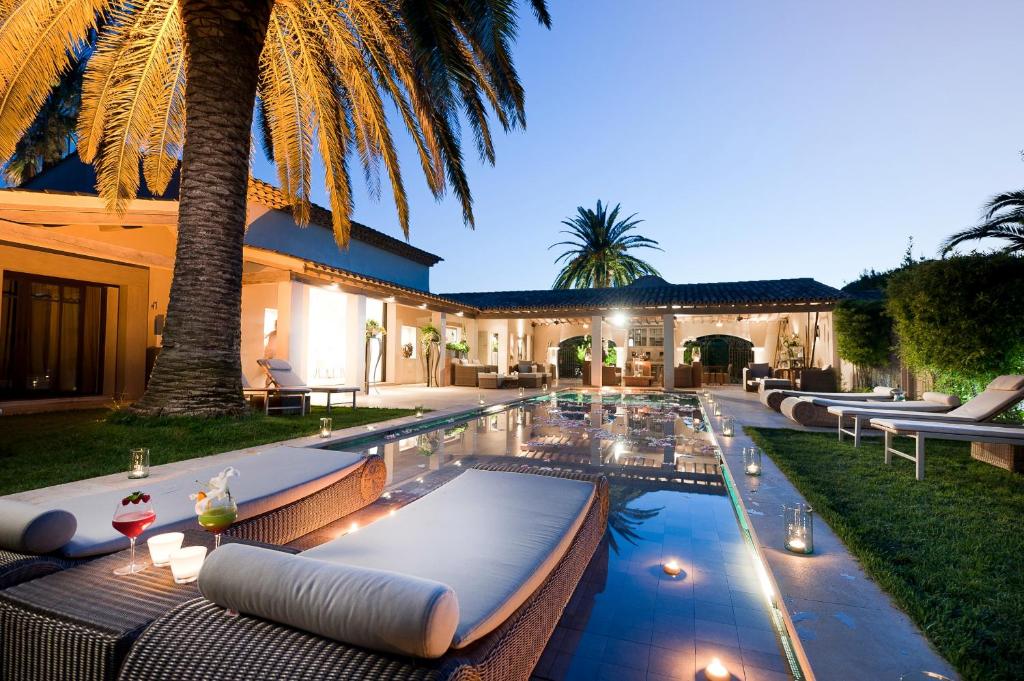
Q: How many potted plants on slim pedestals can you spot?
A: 2